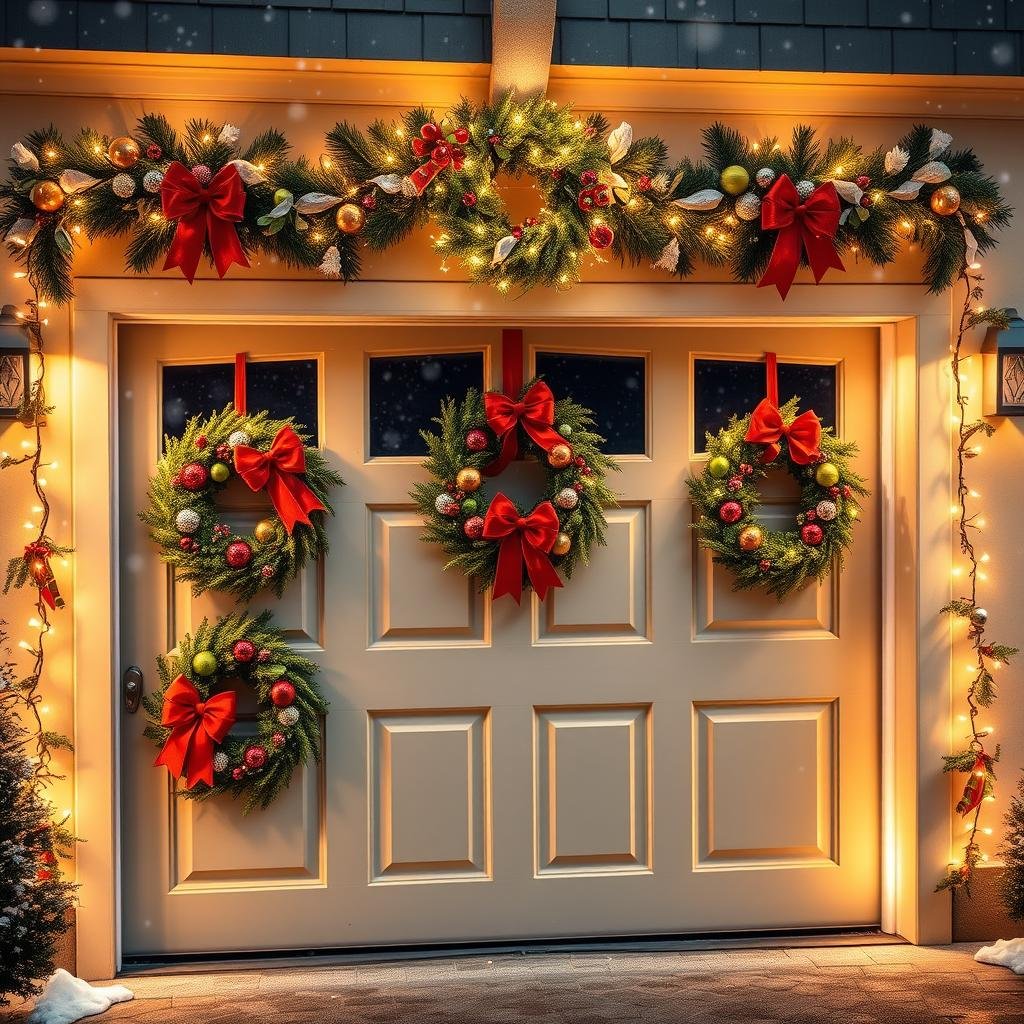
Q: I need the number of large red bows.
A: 7